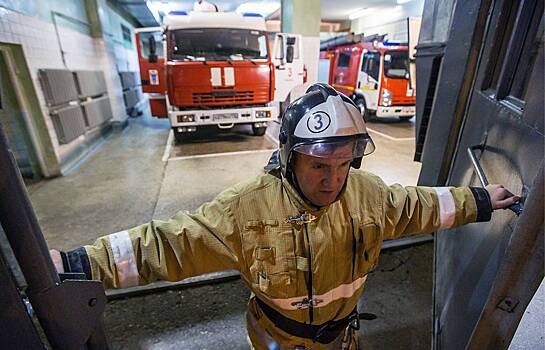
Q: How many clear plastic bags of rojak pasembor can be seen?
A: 0